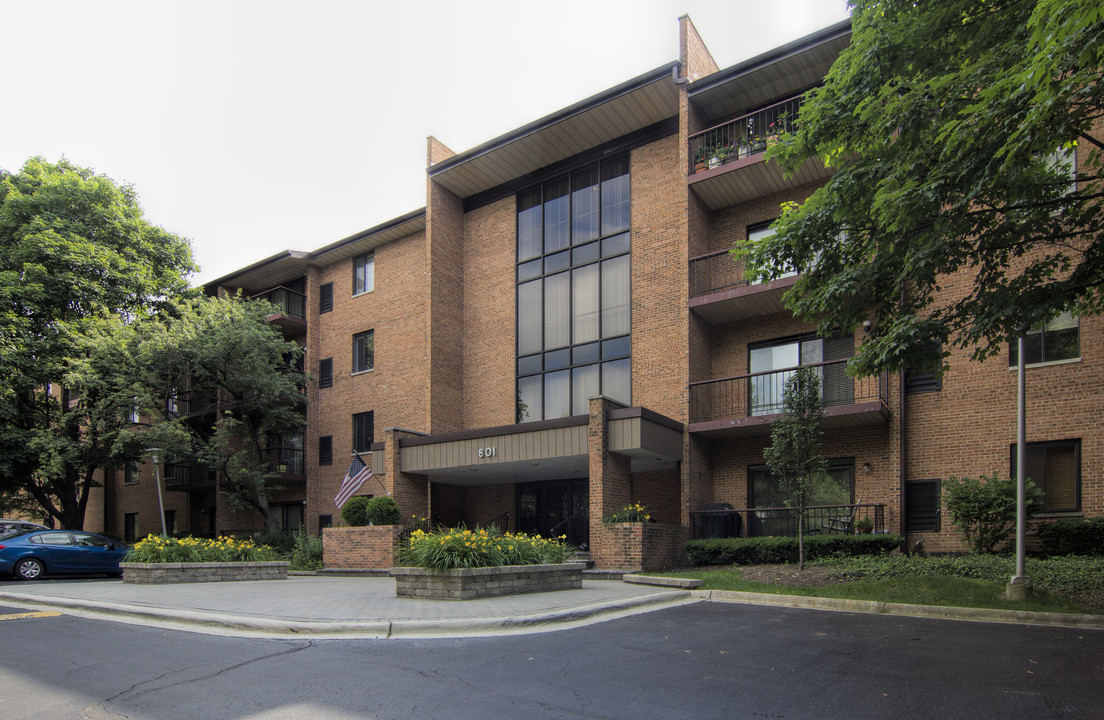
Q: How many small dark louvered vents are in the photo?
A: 6